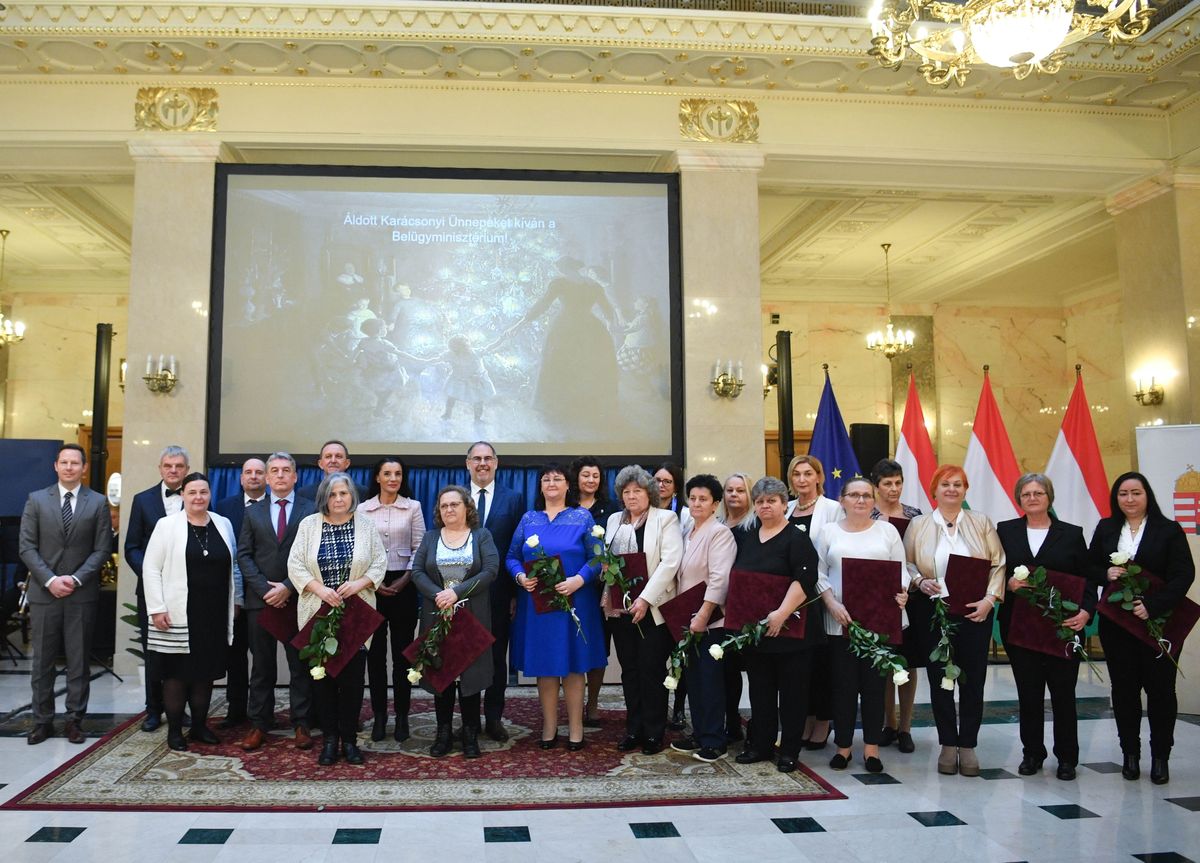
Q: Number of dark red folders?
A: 12